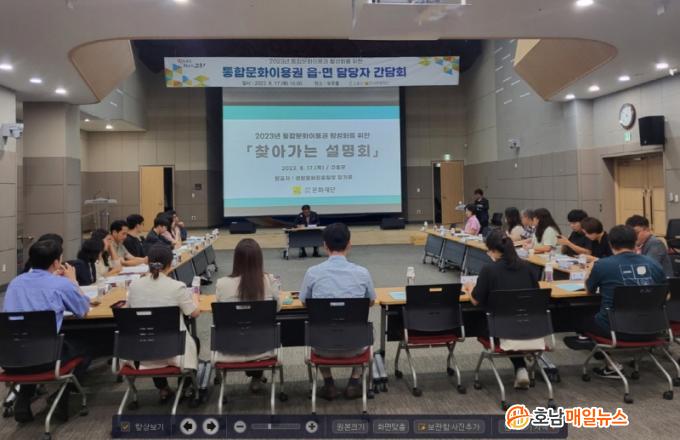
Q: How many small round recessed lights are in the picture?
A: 11